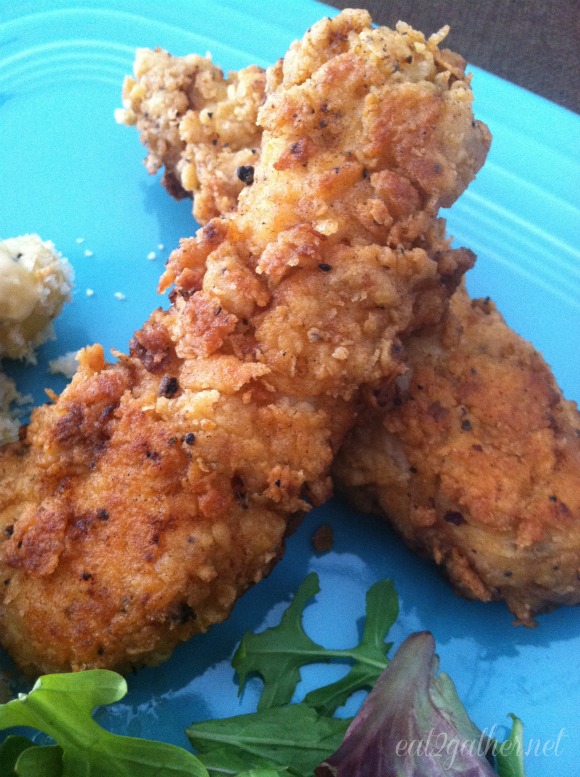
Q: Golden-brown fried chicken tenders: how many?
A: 2